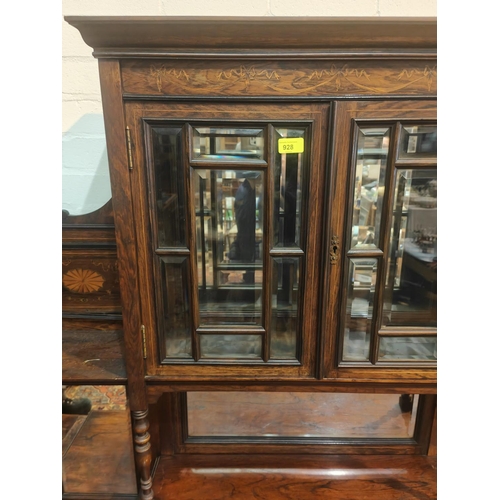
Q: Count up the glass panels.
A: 12